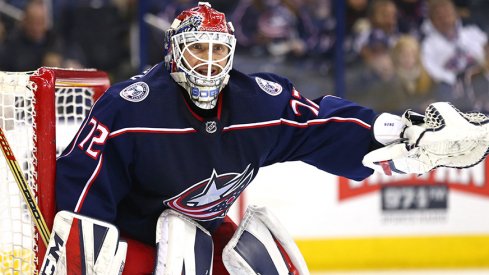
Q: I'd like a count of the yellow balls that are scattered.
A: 0